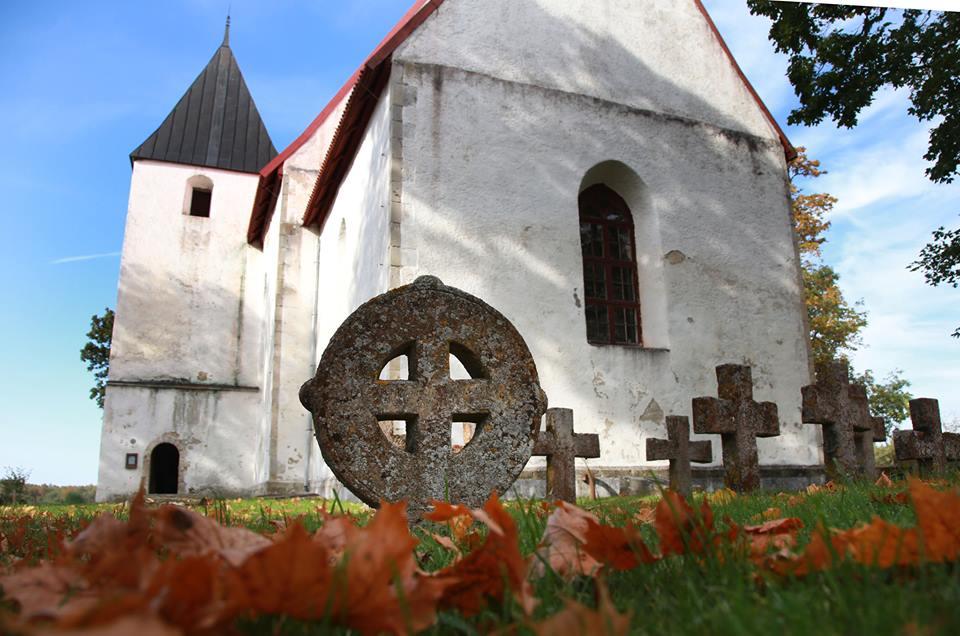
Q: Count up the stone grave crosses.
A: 7